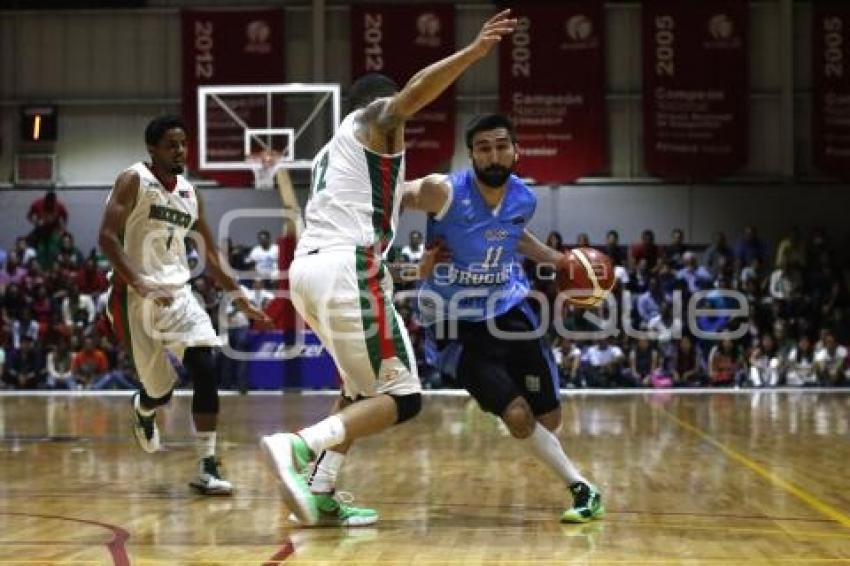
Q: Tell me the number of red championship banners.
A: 5